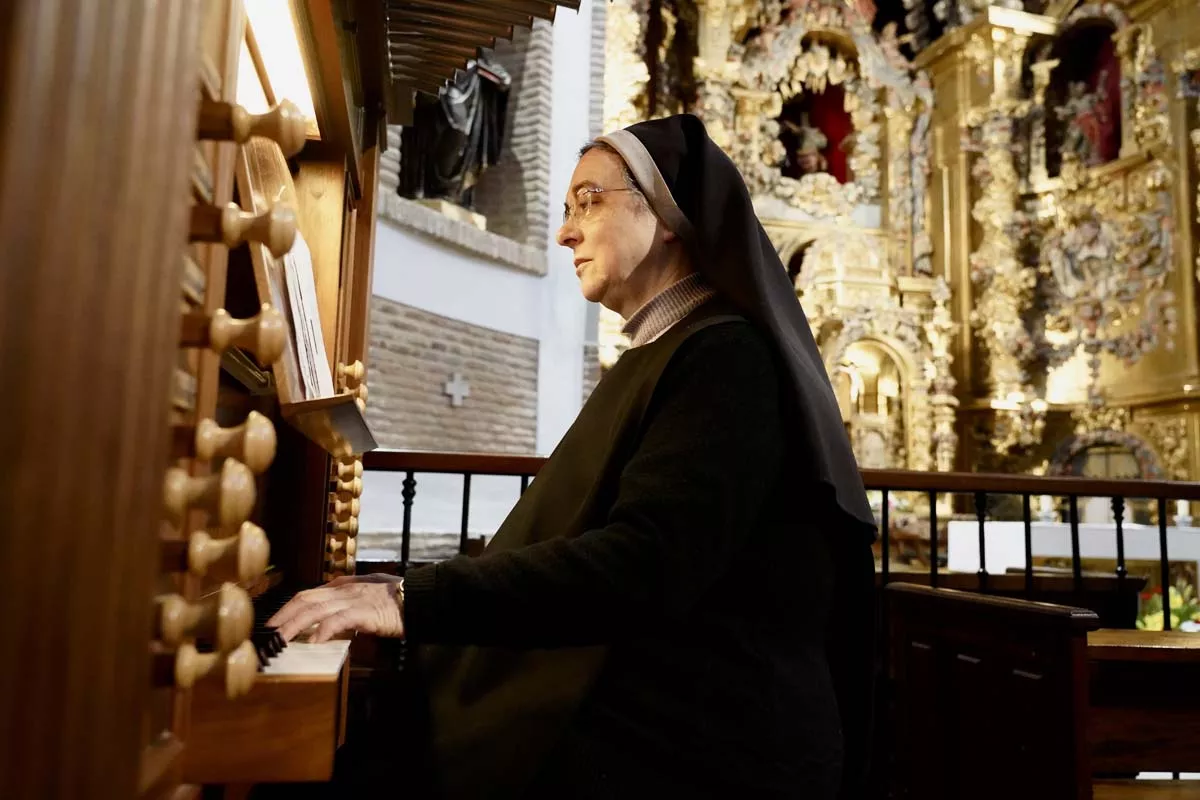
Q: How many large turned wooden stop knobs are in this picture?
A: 8